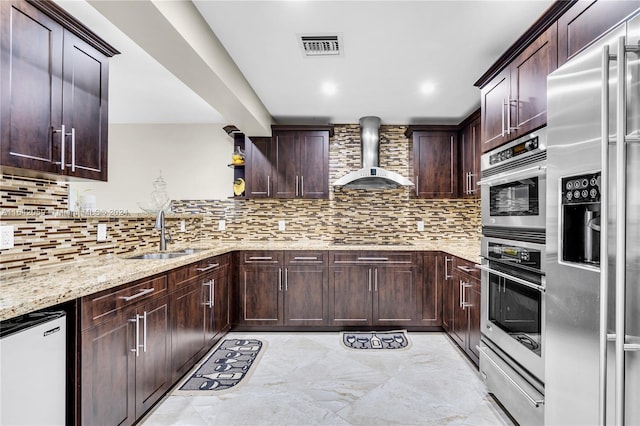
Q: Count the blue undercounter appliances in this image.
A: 0